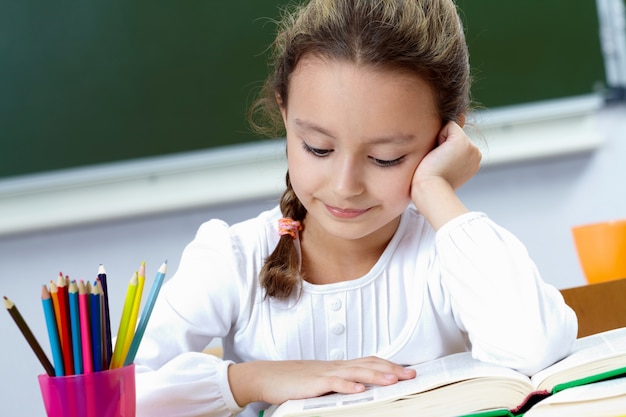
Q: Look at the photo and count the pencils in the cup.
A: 15